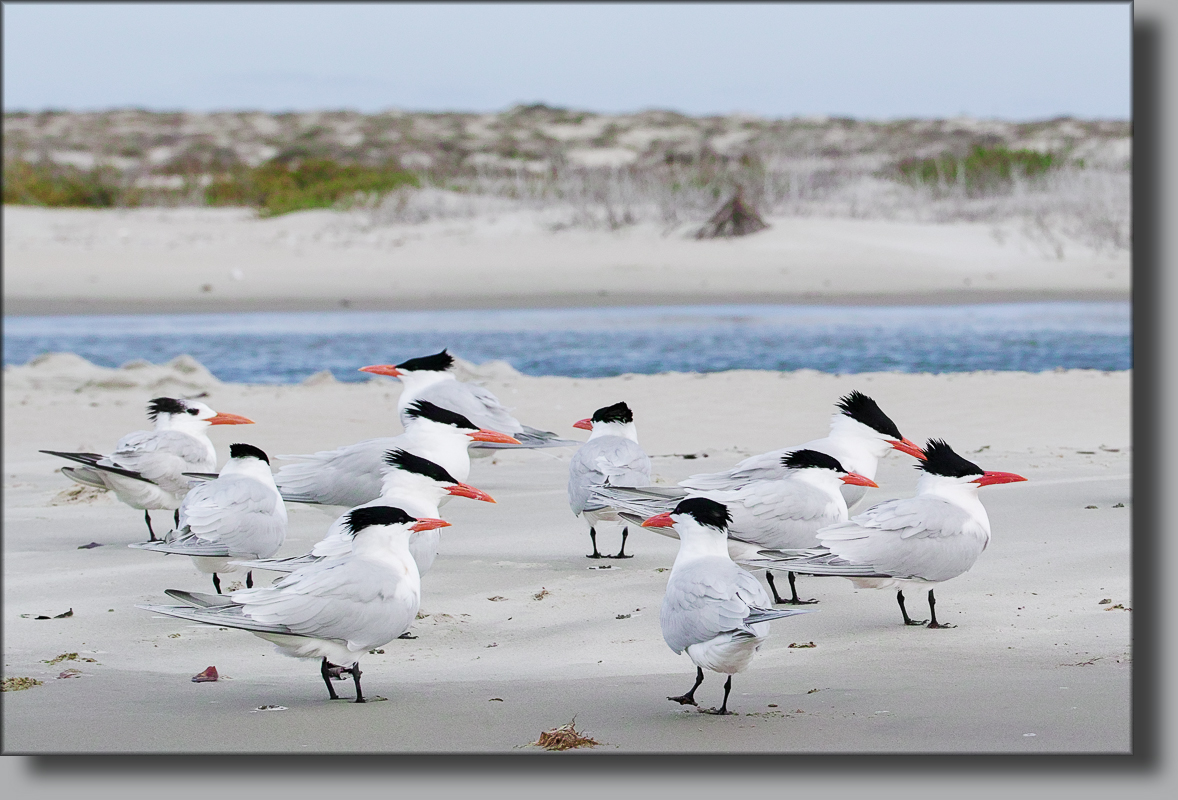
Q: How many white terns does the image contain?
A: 11